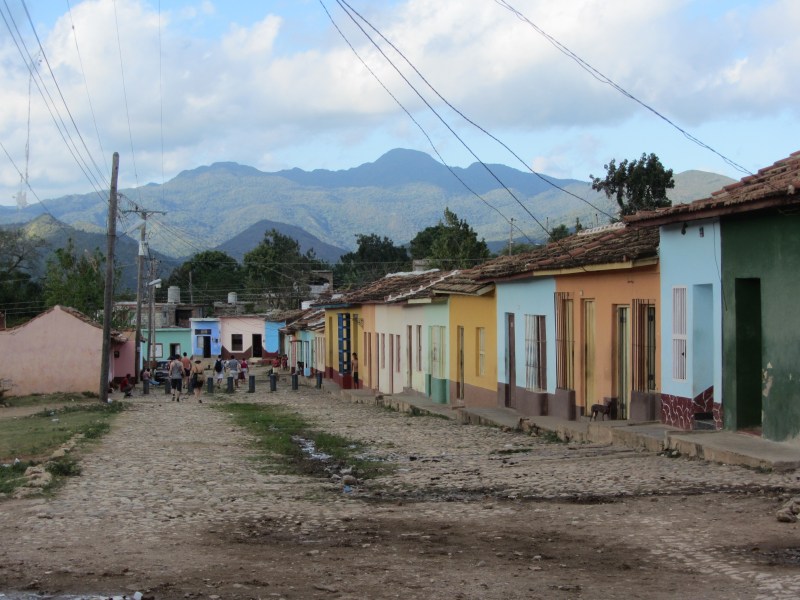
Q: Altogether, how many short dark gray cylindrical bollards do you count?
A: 9